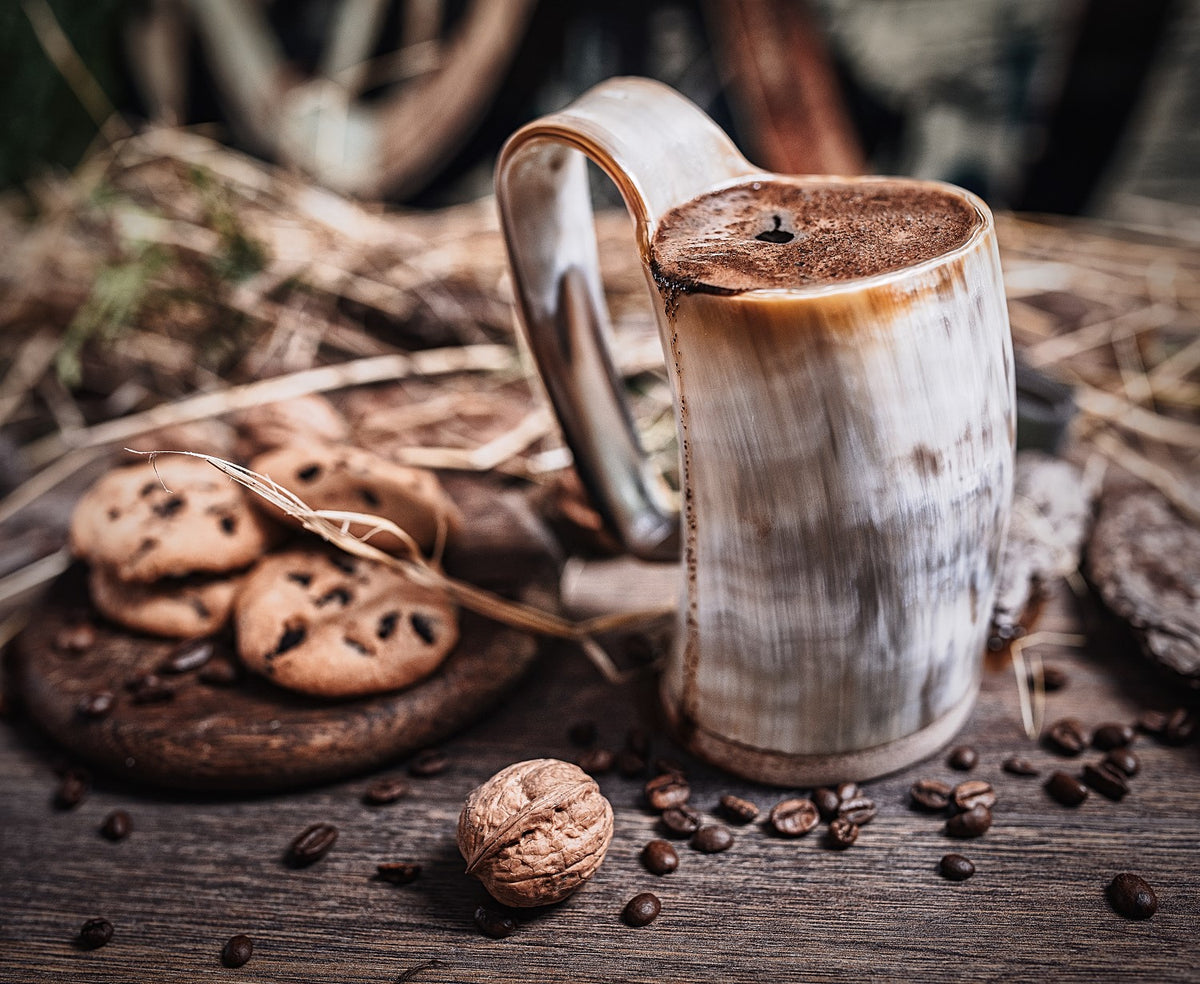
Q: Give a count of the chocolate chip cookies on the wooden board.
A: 4